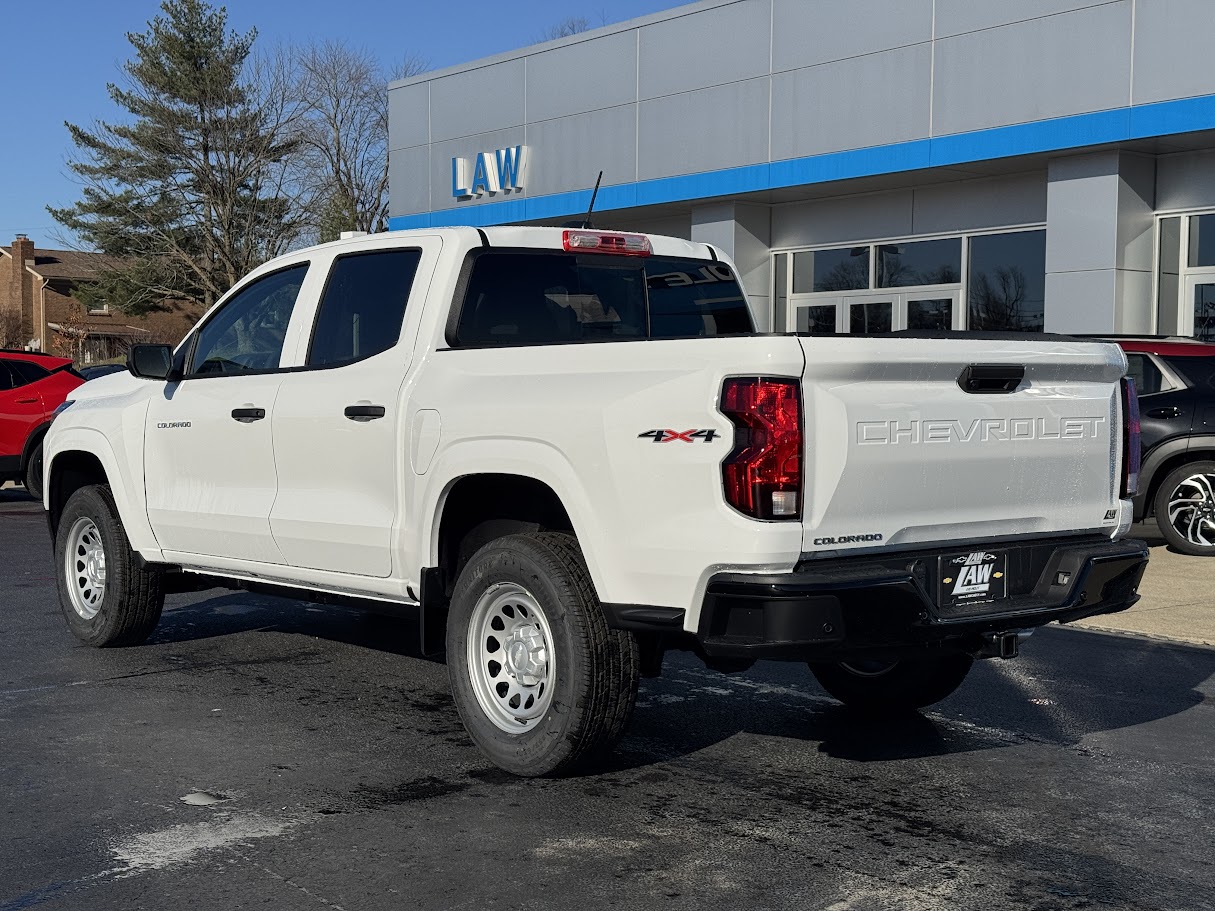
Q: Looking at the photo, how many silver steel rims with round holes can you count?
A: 2